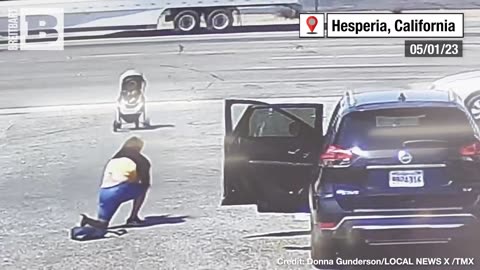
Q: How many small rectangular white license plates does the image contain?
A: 1